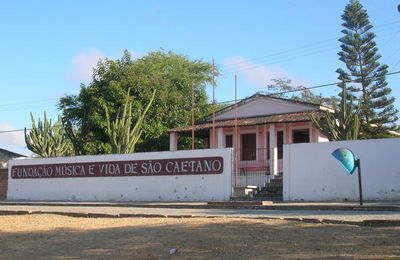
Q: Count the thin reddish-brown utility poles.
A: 3